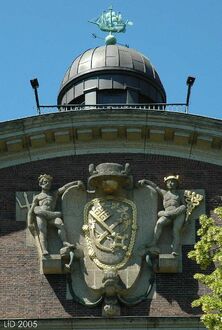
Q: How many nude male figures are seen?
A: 2